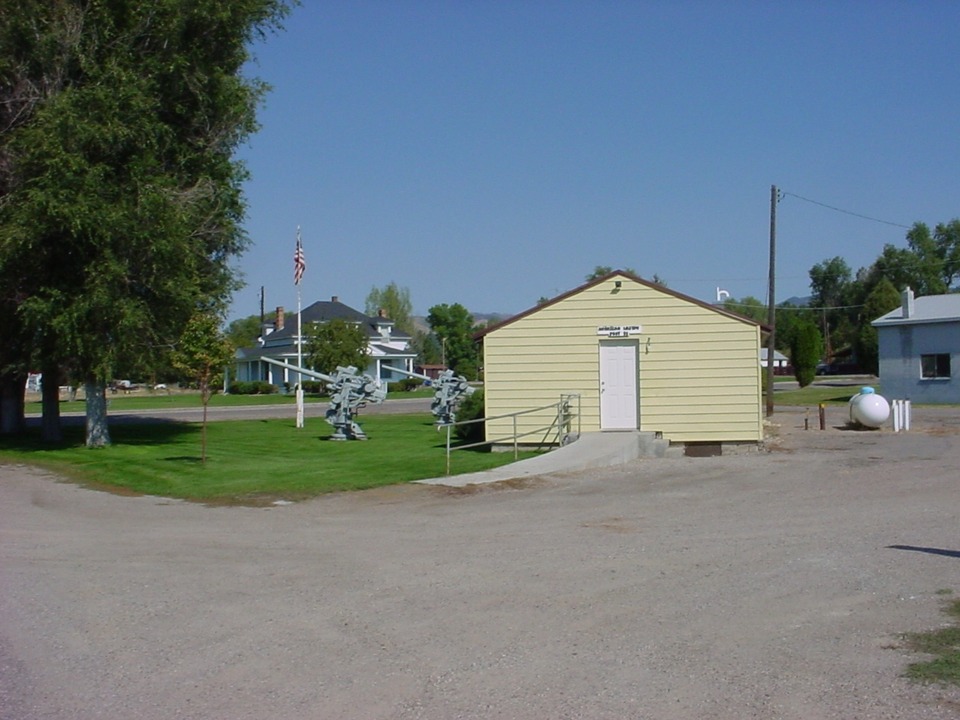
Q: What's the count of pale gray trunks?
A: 1